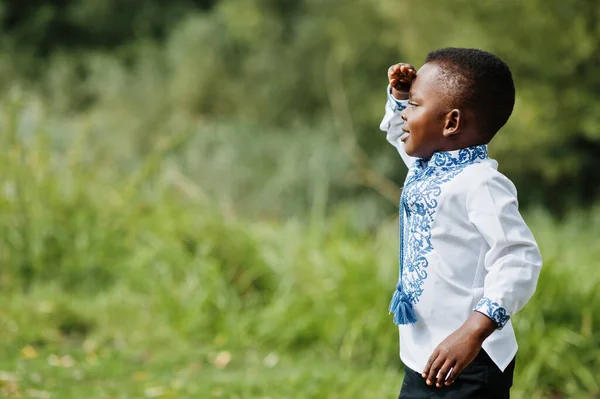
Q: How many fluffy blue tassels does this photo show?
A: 2